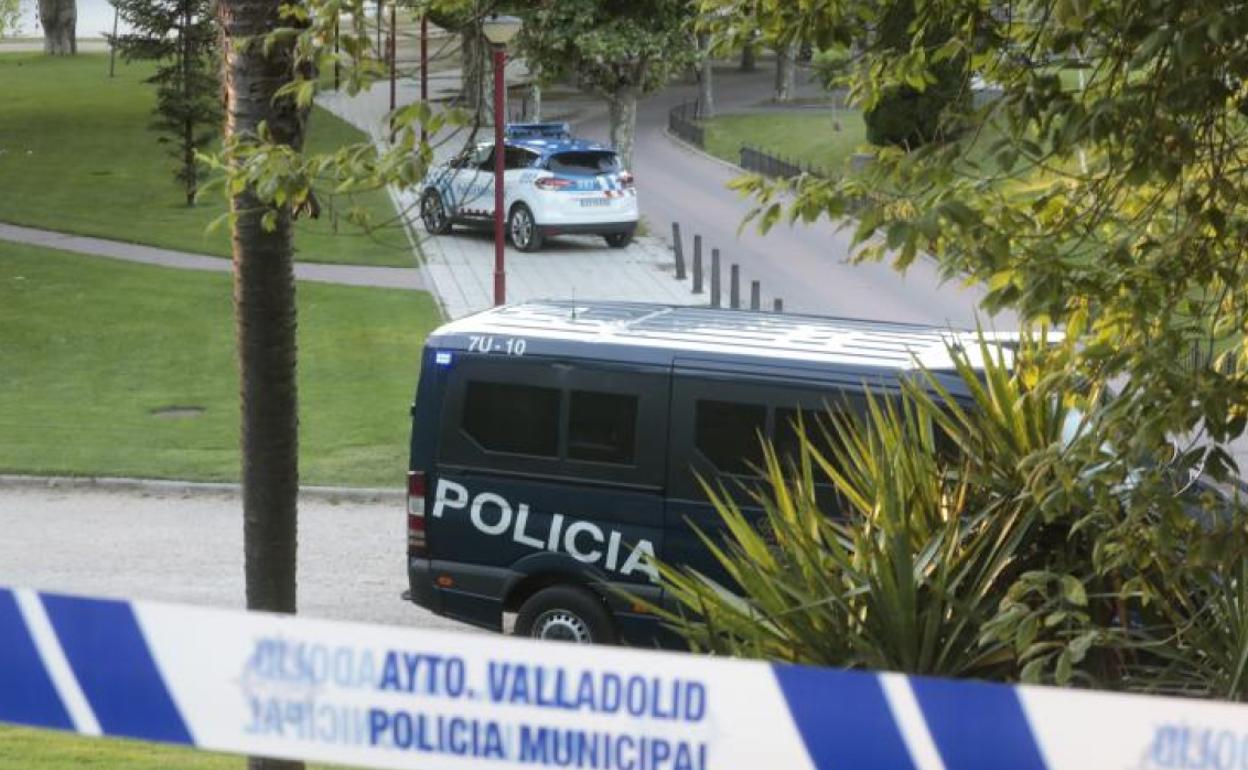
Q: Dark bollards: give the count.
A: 6